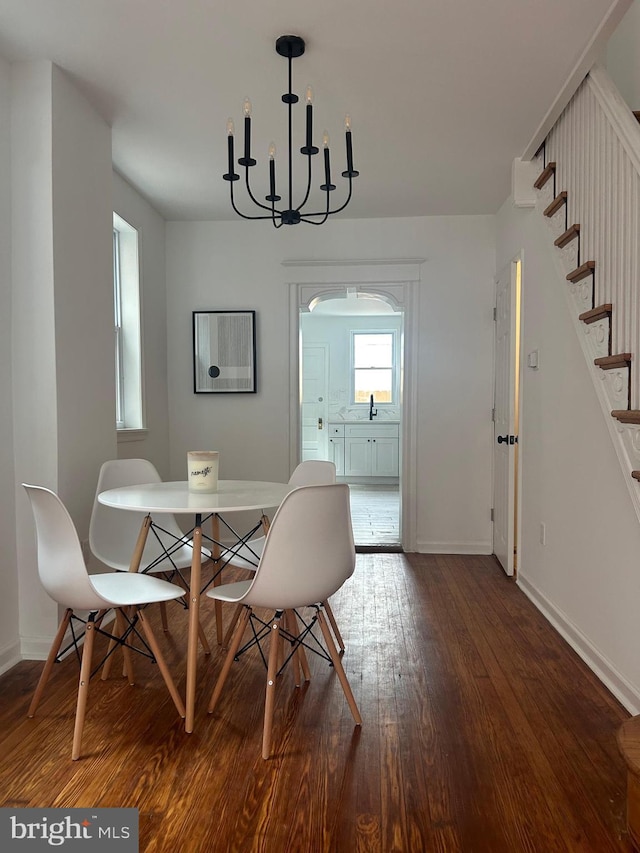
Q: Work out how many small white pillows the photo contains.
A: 0